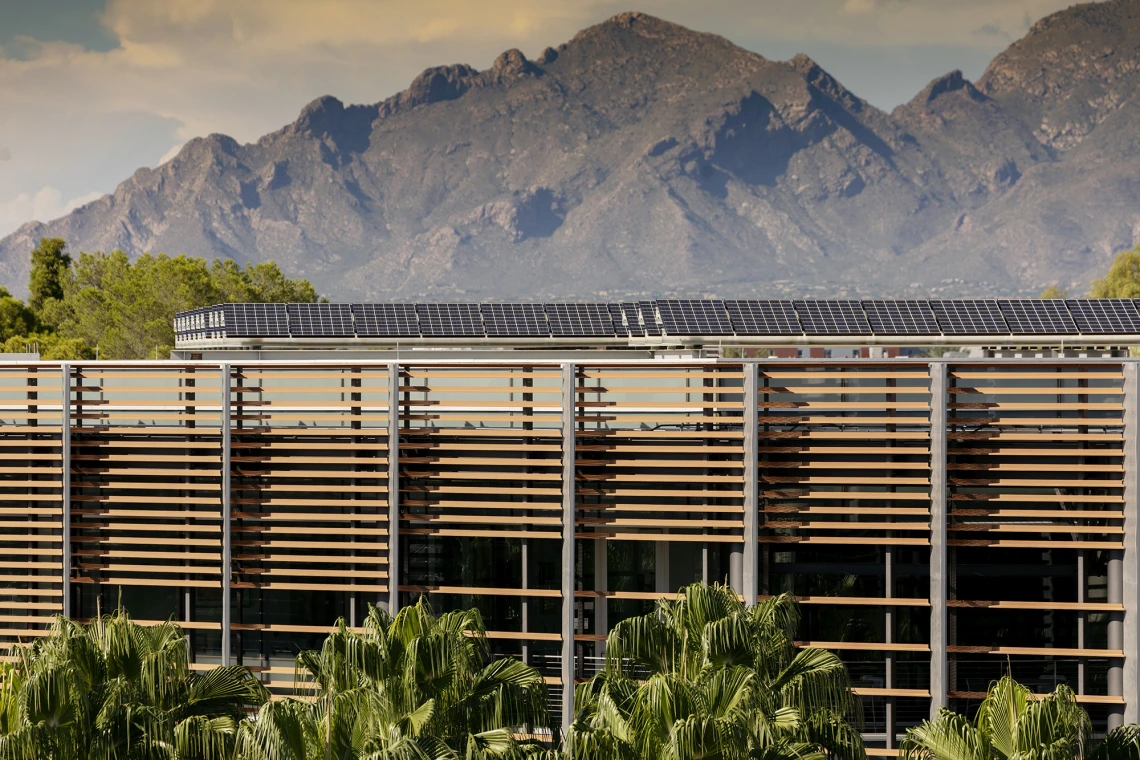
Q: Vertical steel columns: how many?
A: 7